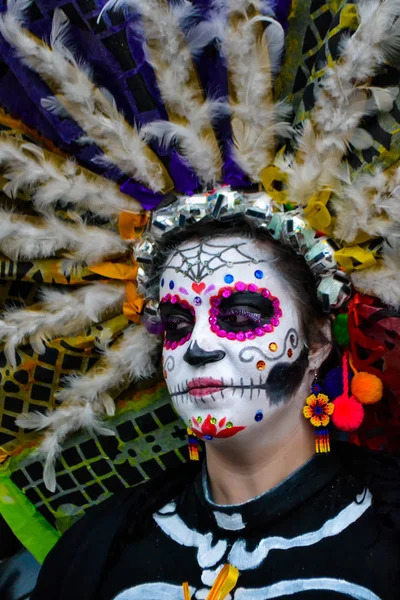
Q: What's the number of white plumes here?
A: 10